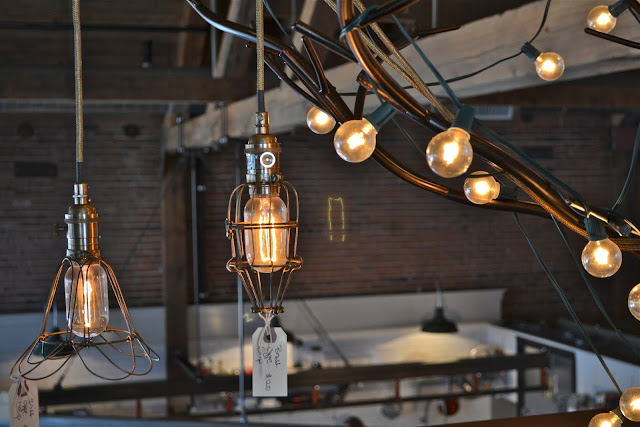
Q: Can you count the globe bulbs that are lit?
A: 10